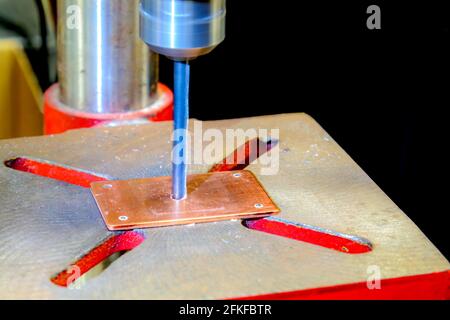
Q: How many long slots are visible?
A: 4